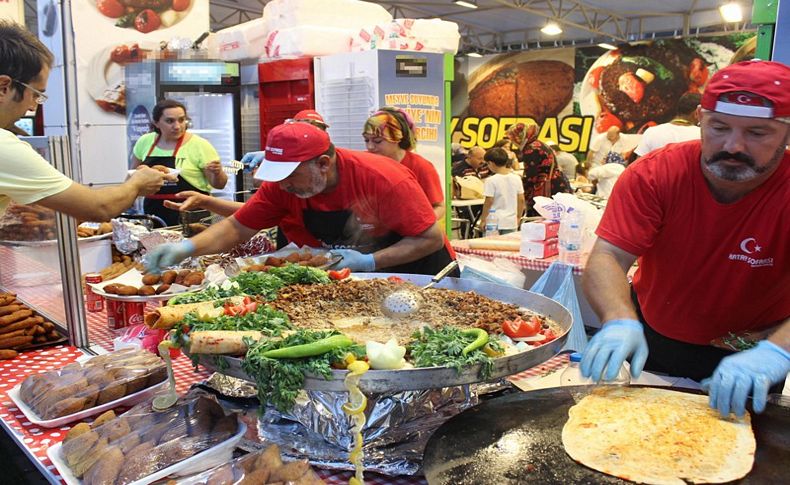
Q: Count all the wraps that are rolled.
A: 2